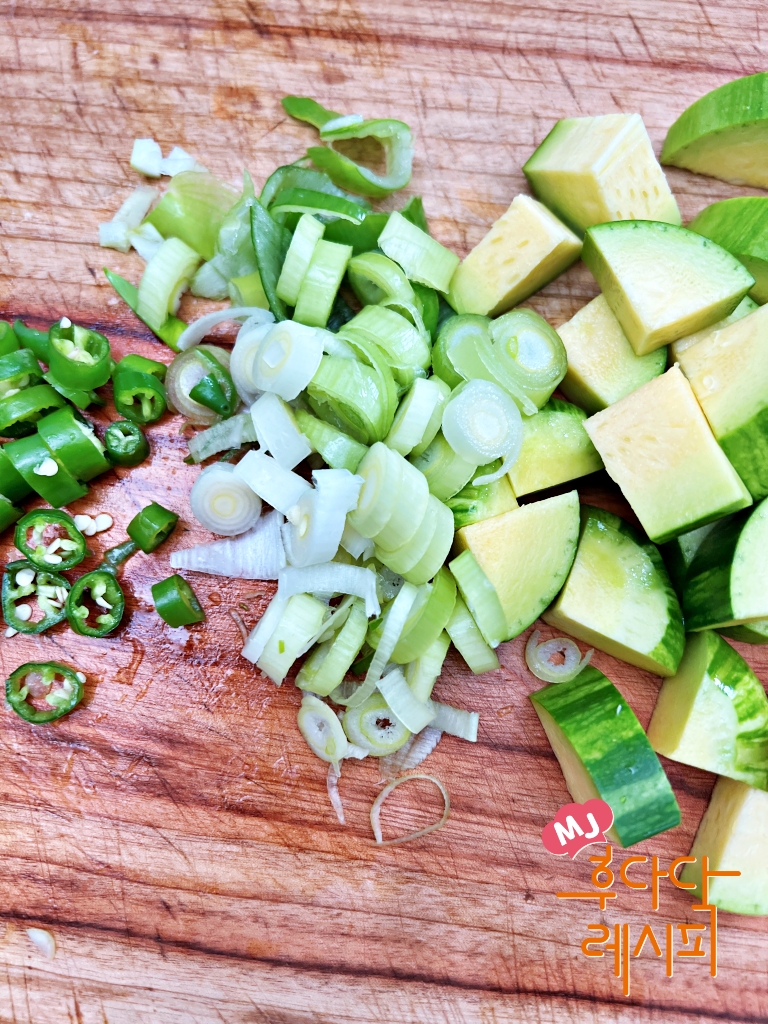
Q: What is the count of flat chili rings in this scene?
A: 4